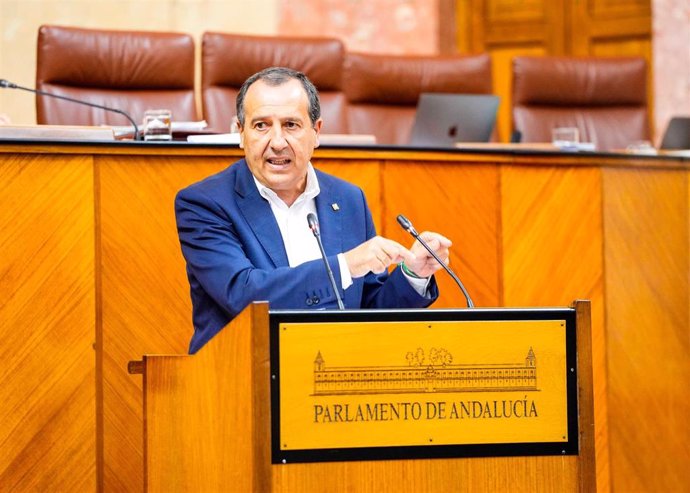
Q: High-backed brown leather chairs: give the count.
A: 4